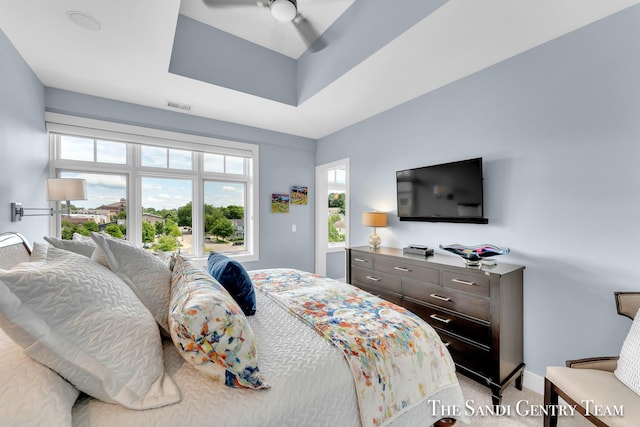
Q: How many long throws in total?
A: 1